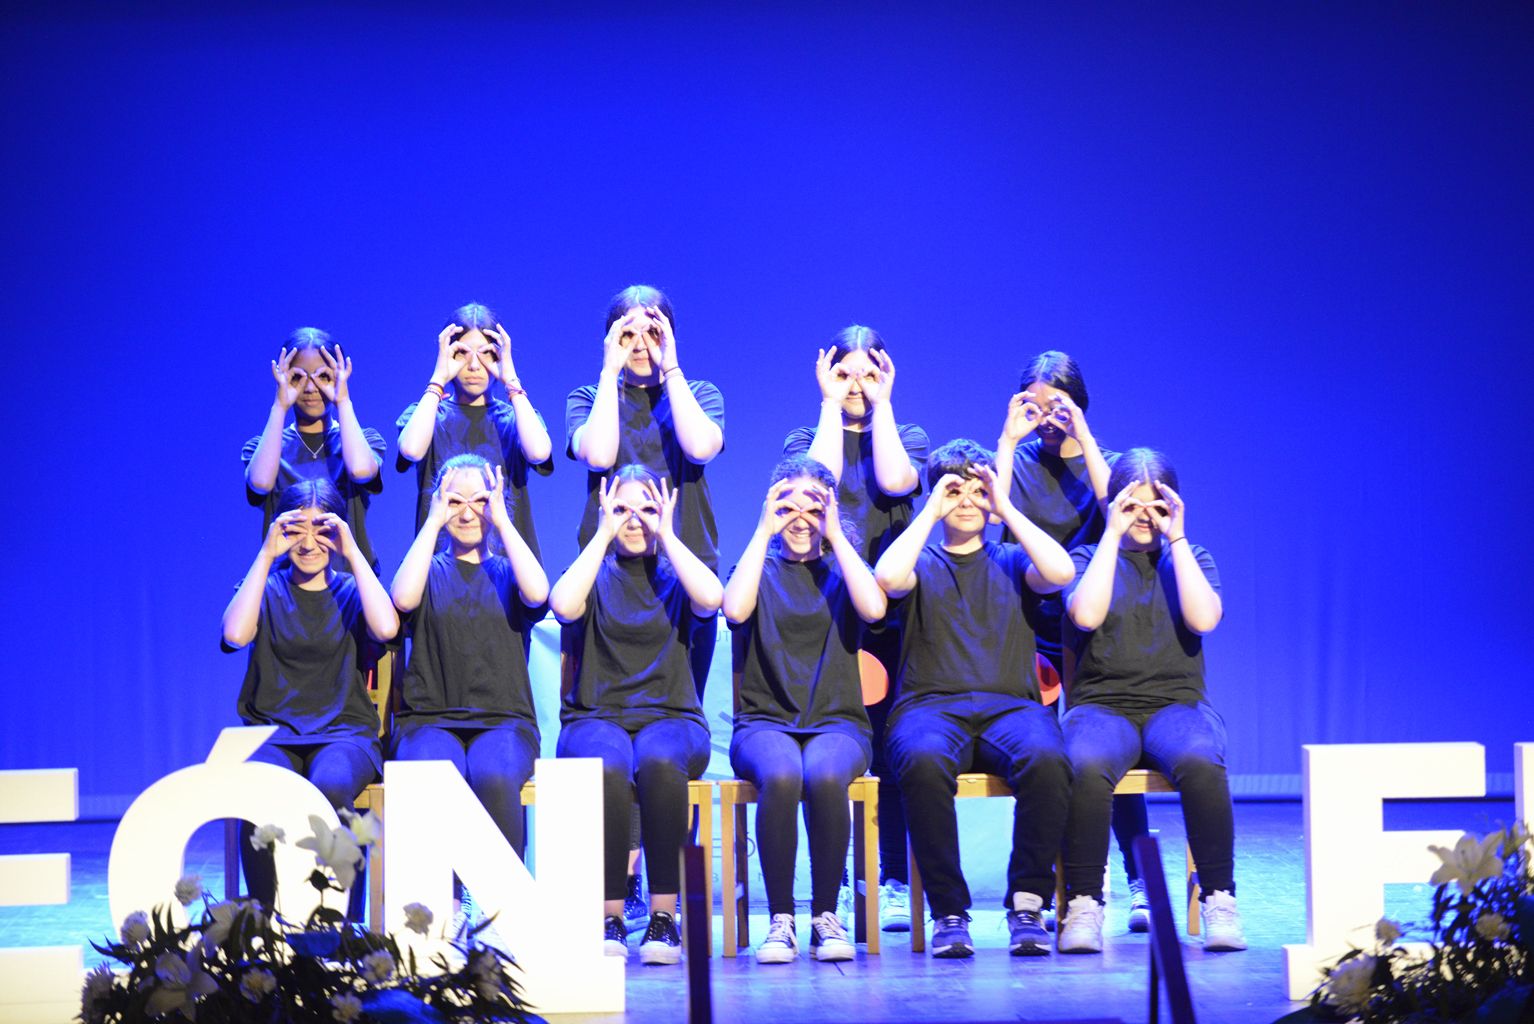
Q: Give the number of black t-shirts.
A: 11